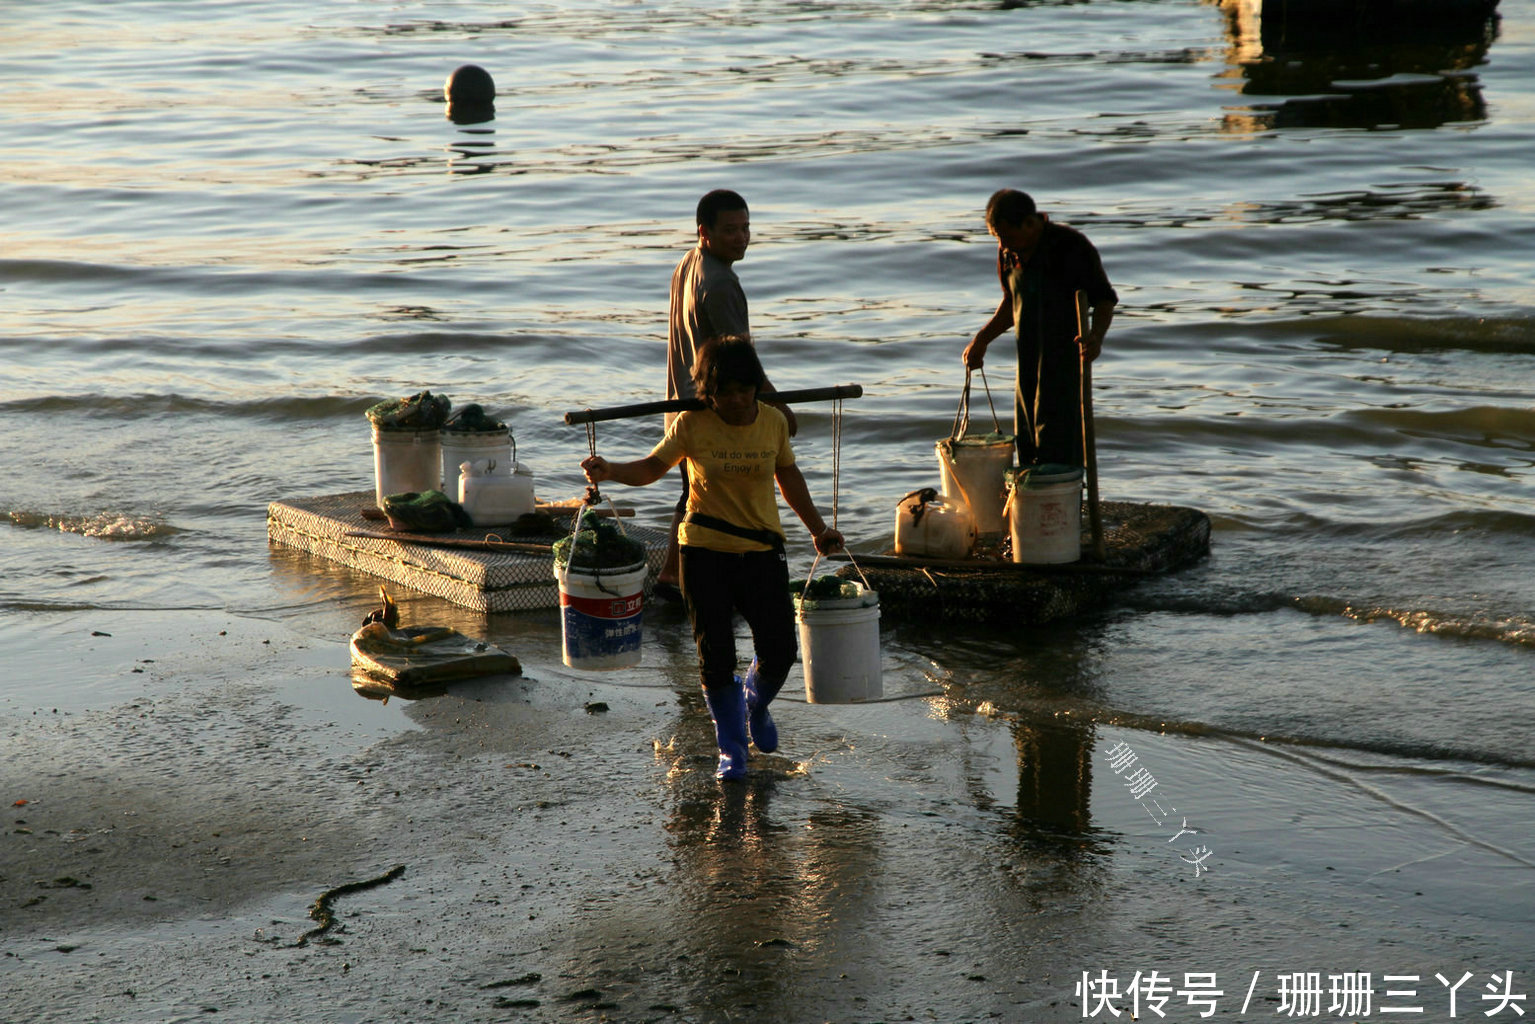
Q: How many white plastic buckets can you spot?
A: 6